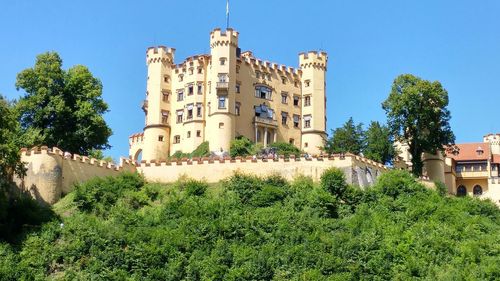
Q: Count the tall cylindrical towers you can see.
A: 3